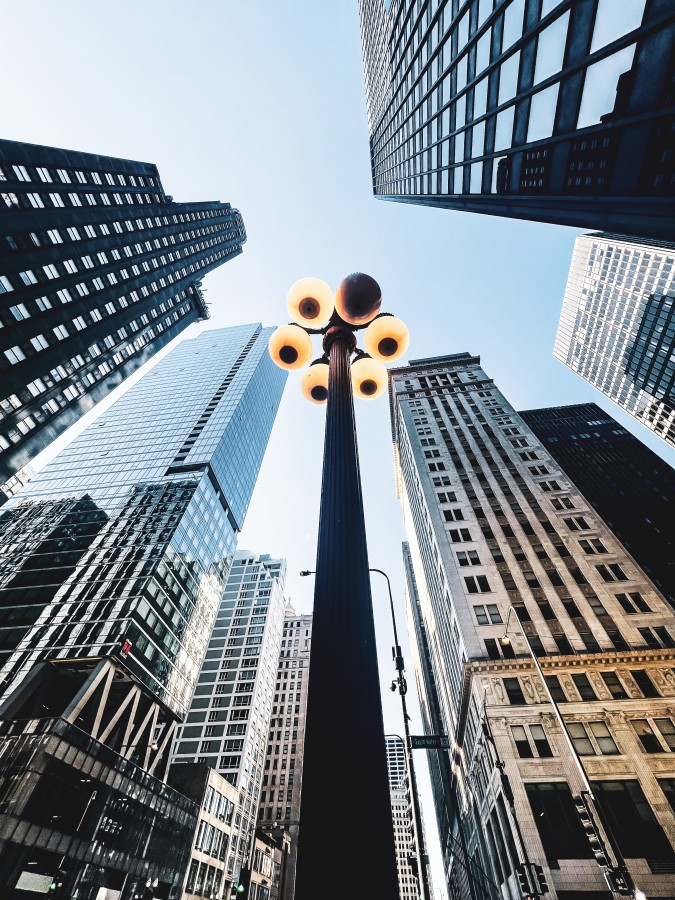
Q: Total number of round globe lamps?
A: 6